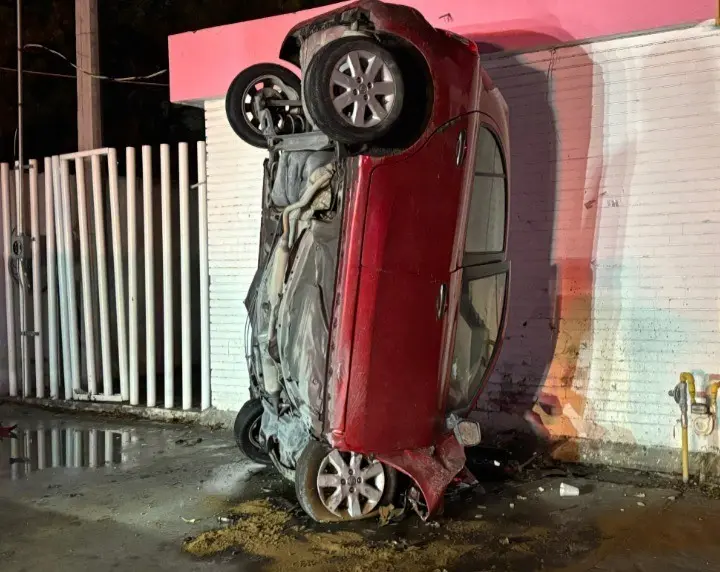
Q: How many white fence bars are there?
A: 14